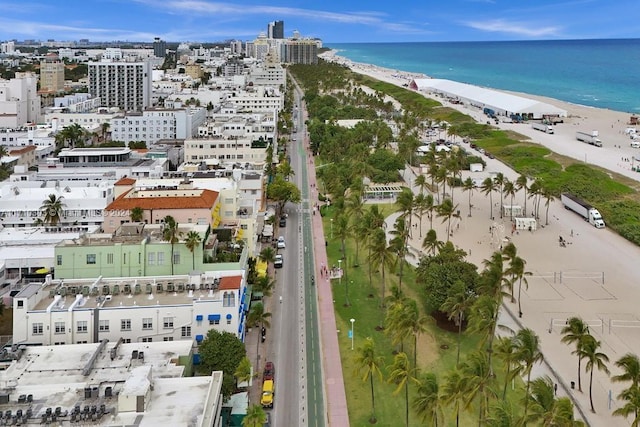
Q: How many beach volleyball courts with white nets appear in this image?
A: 4